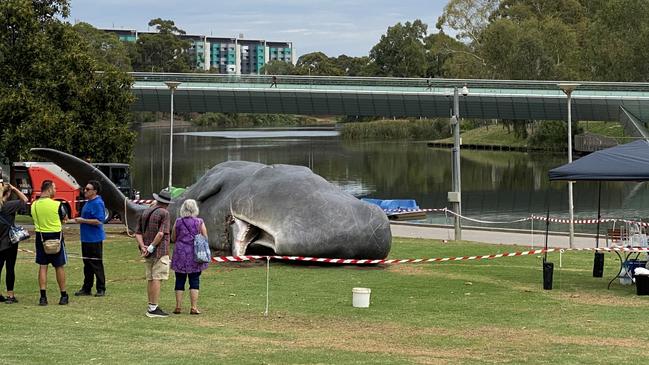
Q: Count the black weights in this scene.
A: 2